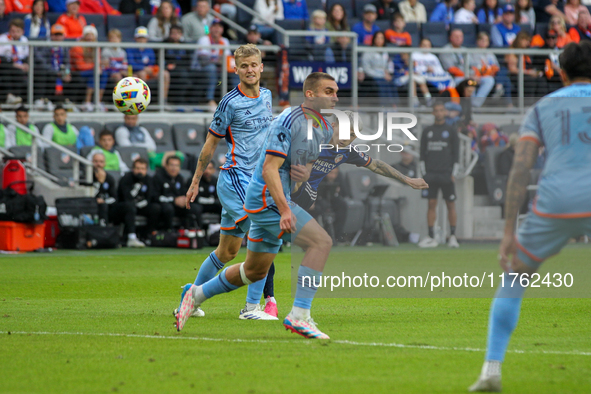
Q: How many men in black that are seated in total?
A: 4